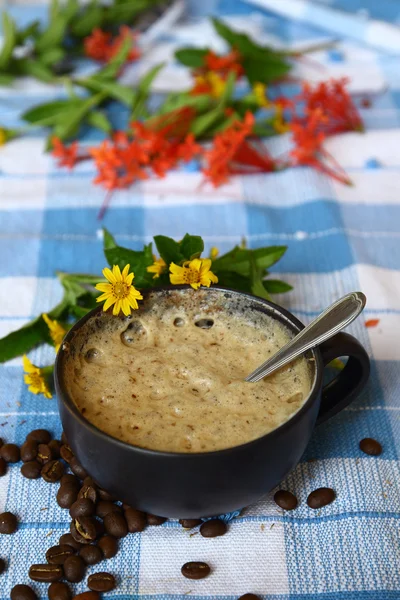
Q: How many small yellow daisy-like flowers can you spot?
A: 5